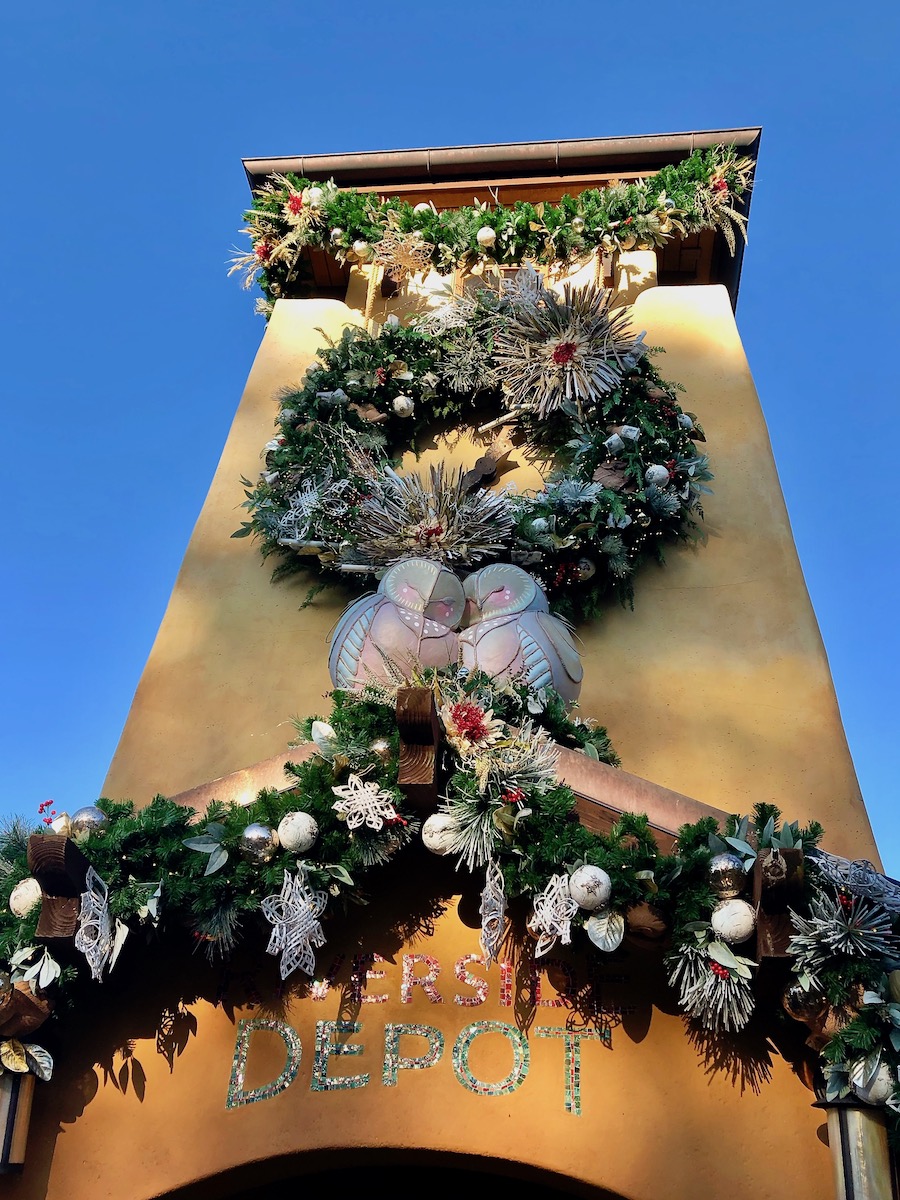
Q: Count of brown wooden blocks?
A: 3